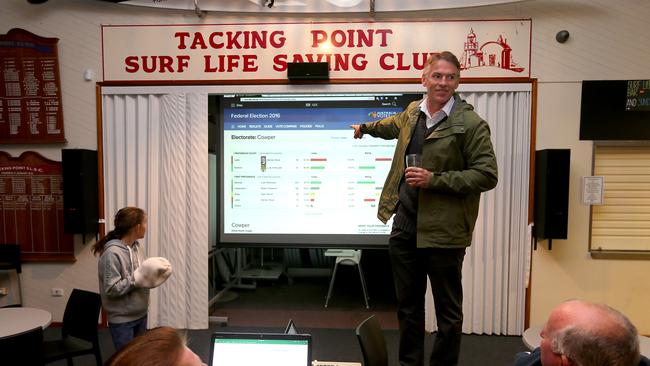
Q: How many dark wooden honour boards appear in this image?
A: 2